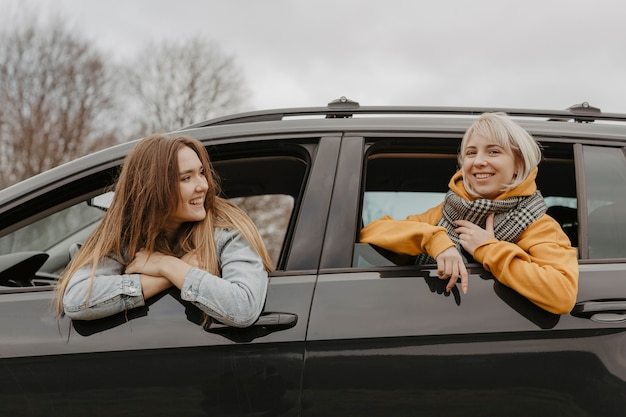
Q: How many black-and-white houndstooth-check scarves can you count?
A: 1